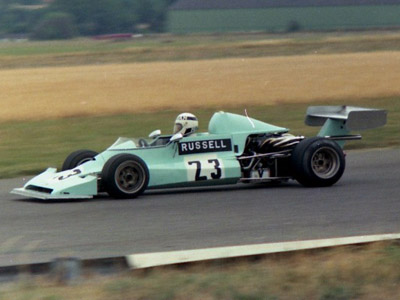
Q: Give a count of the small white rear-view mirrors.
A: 2